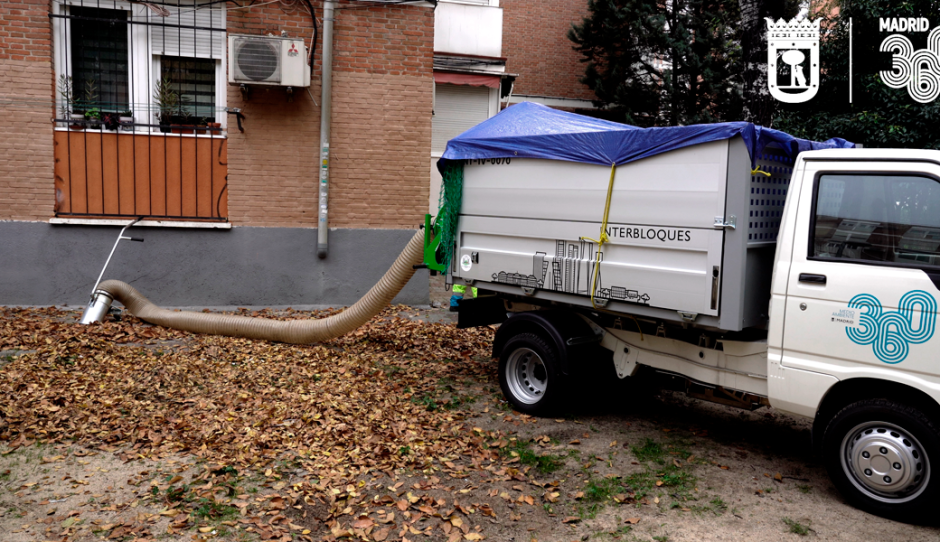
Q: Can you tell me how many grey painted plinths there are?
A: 1